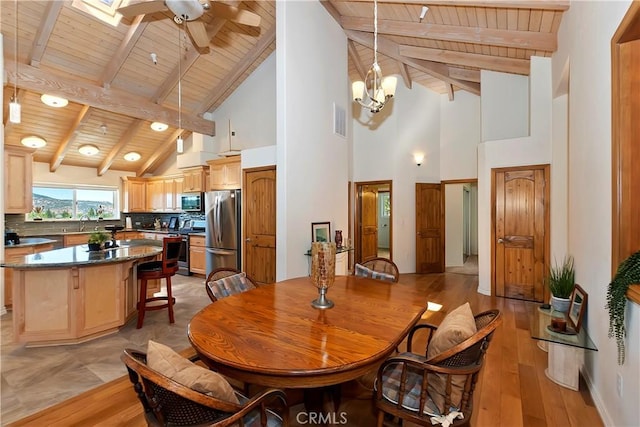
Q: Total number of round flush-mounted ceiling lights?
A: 5